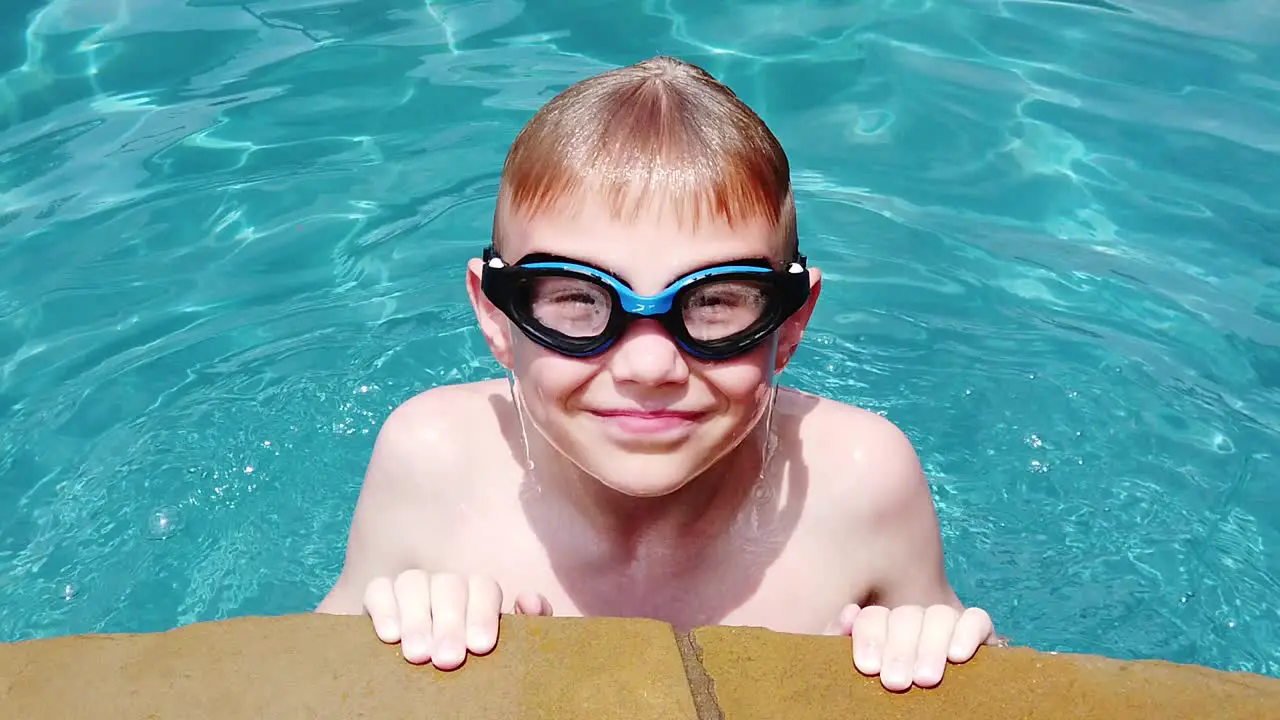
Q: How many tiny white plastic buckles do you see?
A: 2